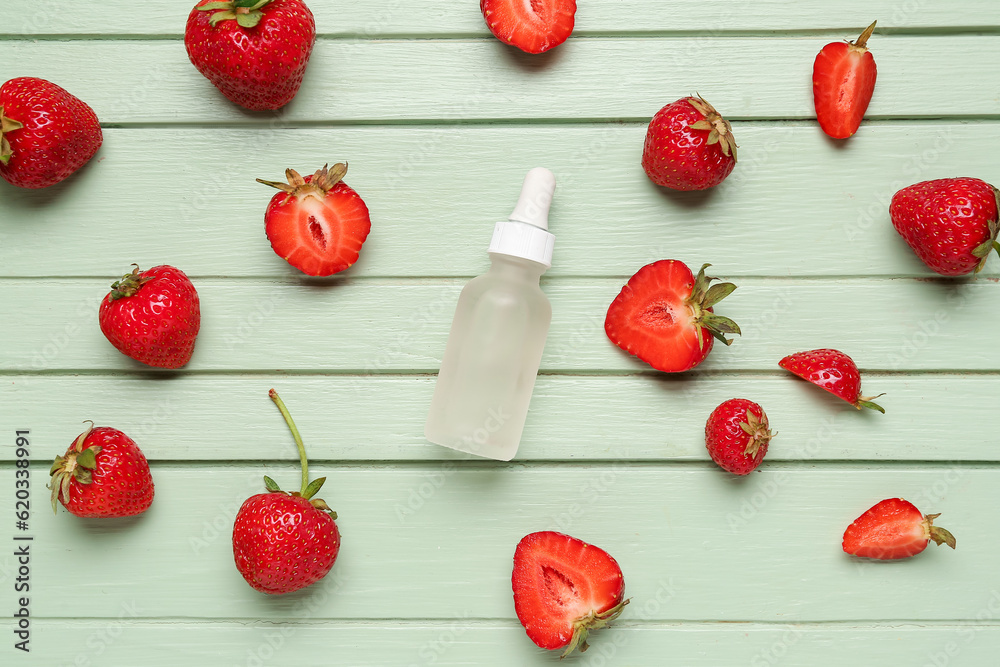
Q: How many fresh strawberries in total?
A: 15